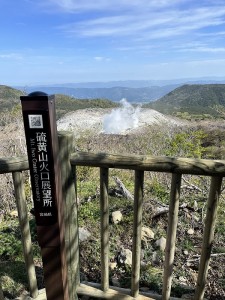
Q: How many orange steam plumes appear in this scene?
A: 0